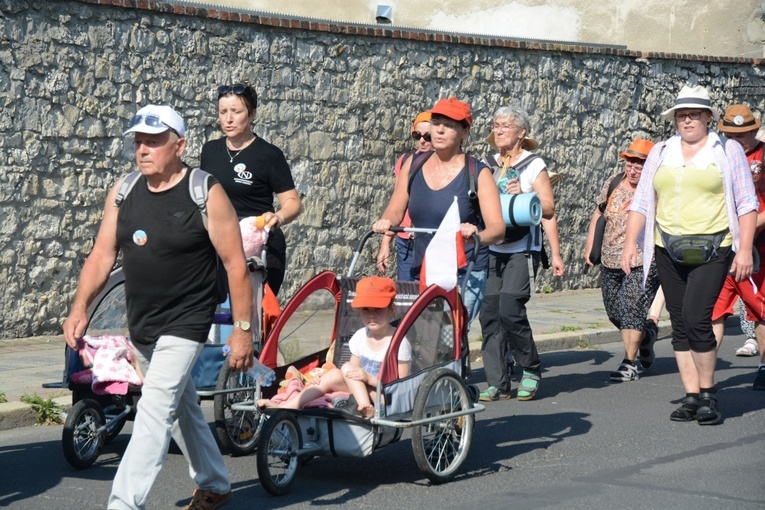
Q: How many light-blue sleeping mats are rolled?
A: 1